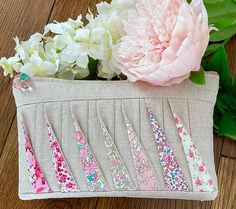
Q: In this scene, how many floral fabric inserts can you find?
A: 7